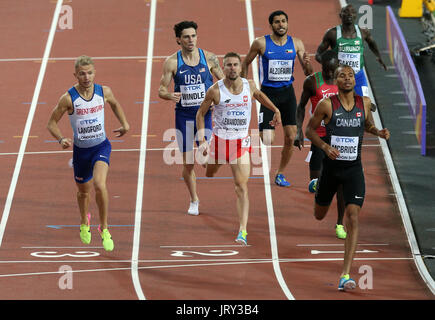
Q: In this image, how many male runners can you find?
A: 7